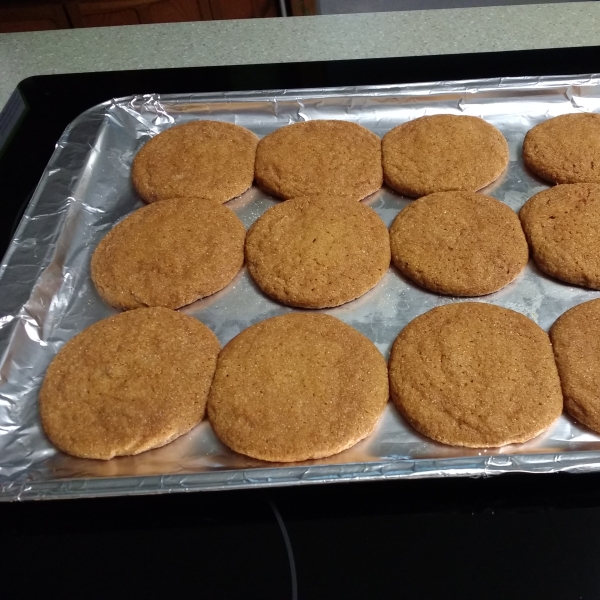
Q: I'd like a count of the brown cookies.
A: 12